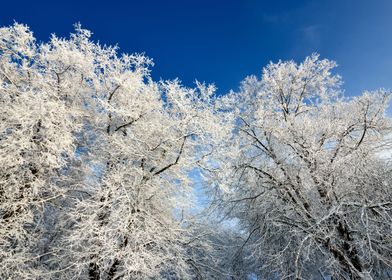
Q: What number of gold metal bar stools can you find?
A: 0